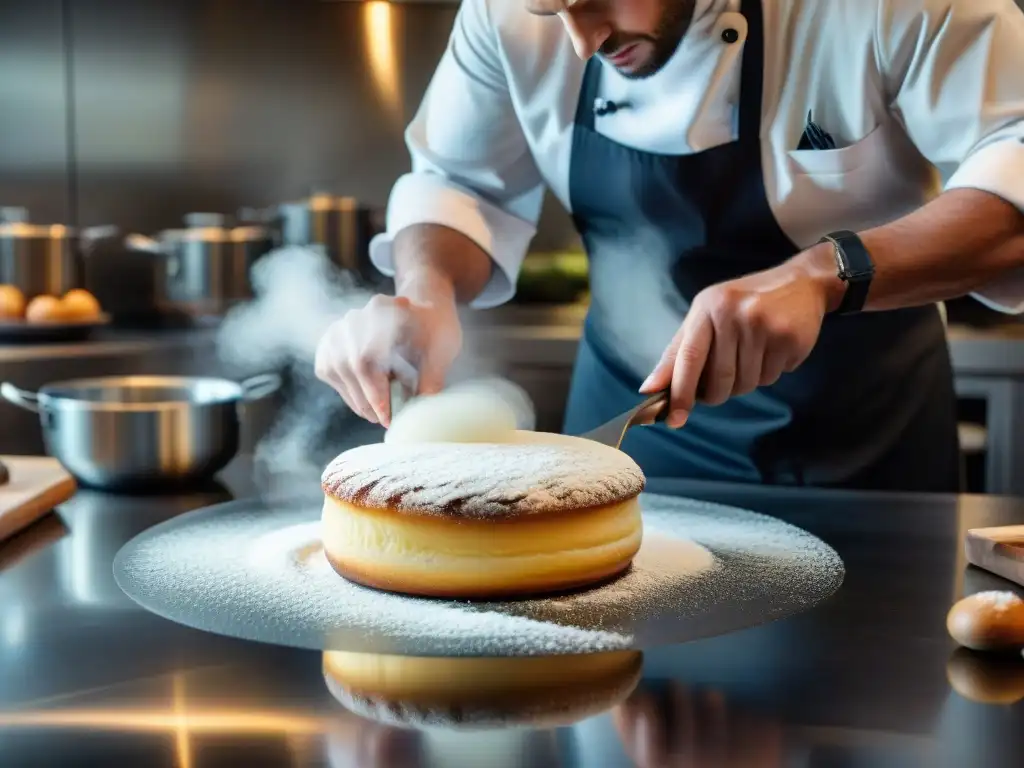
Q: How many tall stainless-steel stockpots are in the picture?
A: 3